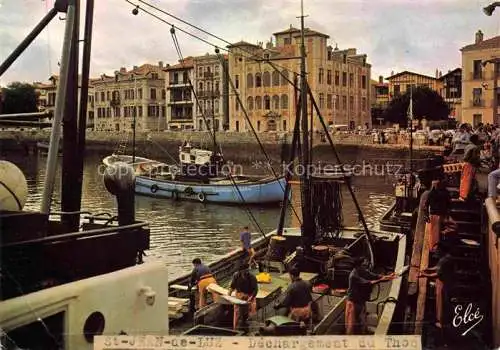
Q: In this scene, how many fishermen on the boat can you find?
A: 5